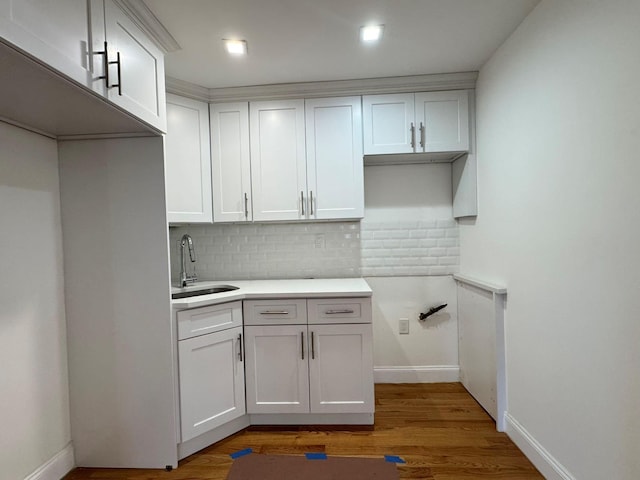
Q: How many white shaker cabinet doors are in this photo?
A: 11